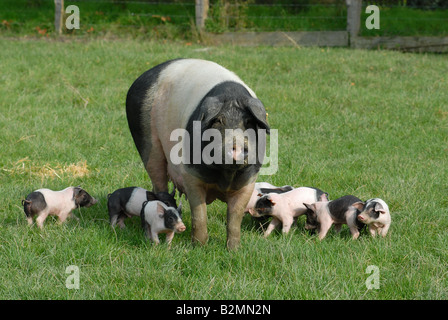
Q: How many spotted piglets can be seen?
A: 7